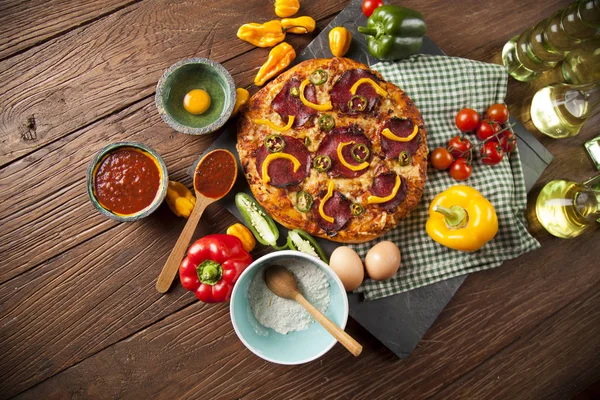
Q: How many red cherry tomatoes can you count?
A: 9